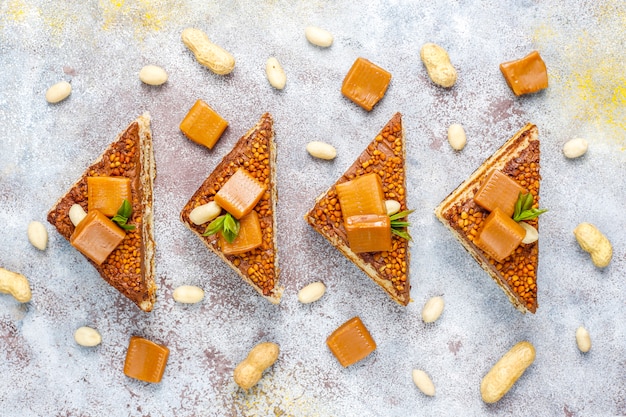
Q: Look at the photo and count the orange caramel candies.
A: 13